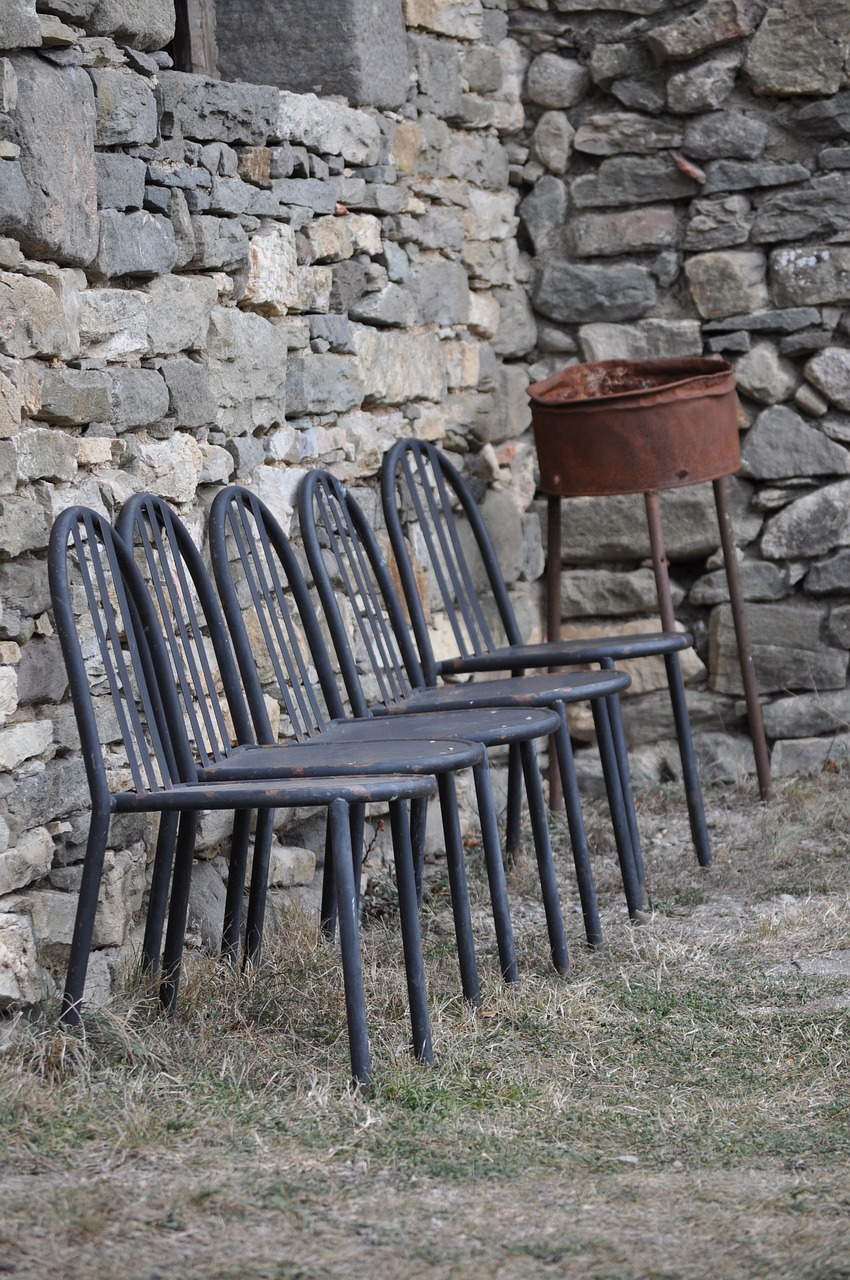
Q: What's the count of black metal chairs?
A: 5